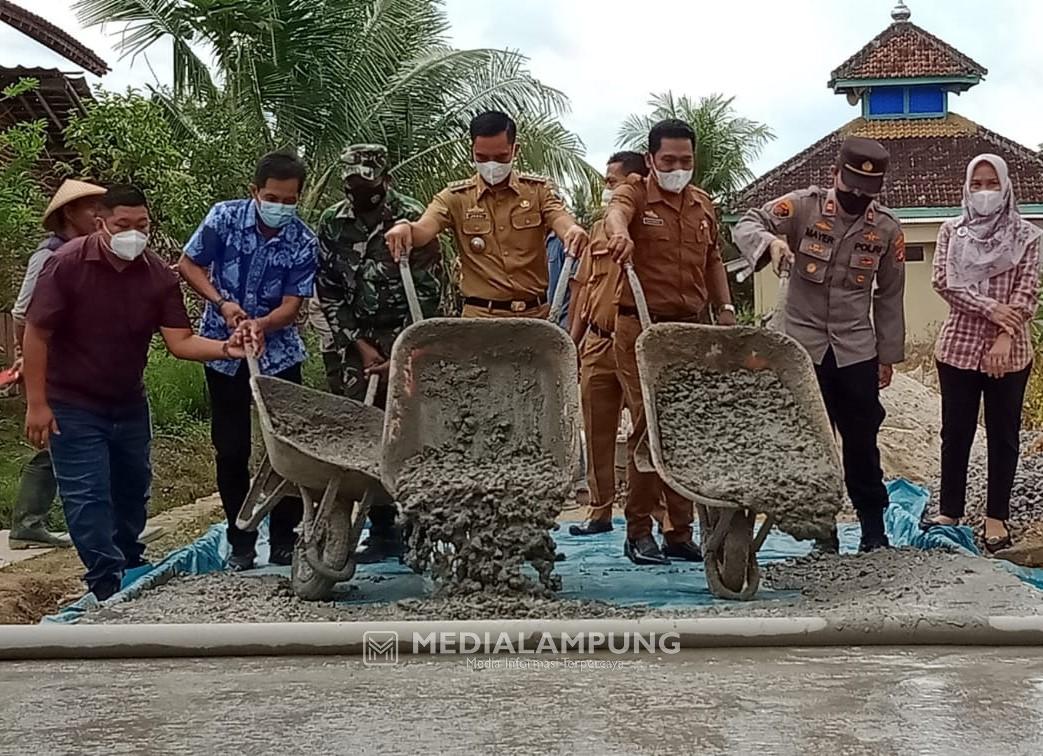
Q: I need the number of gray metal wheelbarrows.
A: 3